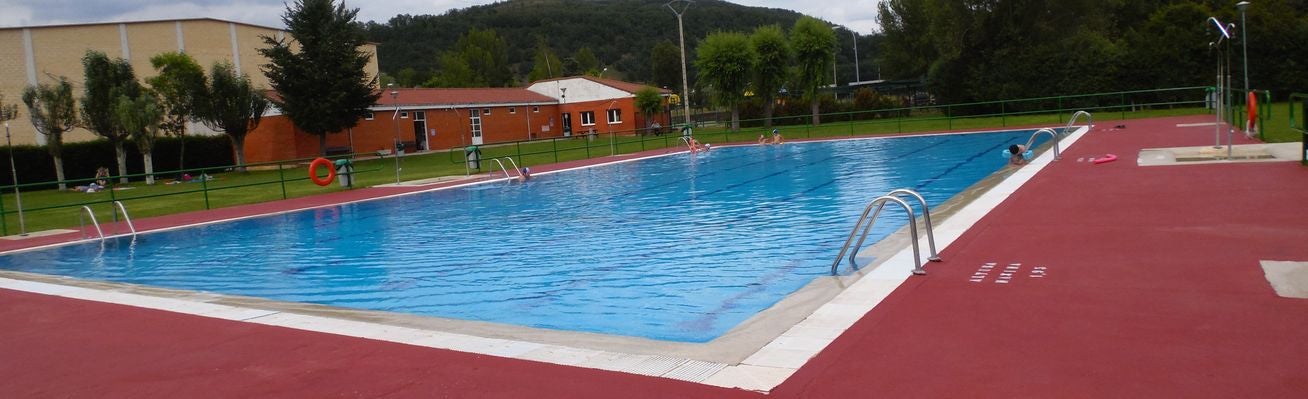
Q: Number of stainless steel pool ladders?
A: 6